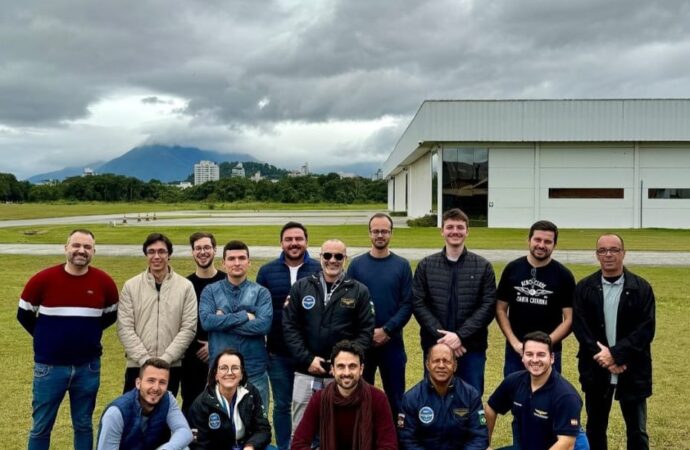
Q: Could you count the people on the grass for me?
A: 15